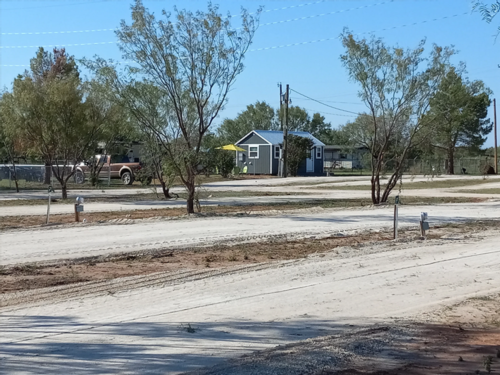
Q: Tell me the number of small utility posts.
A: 4